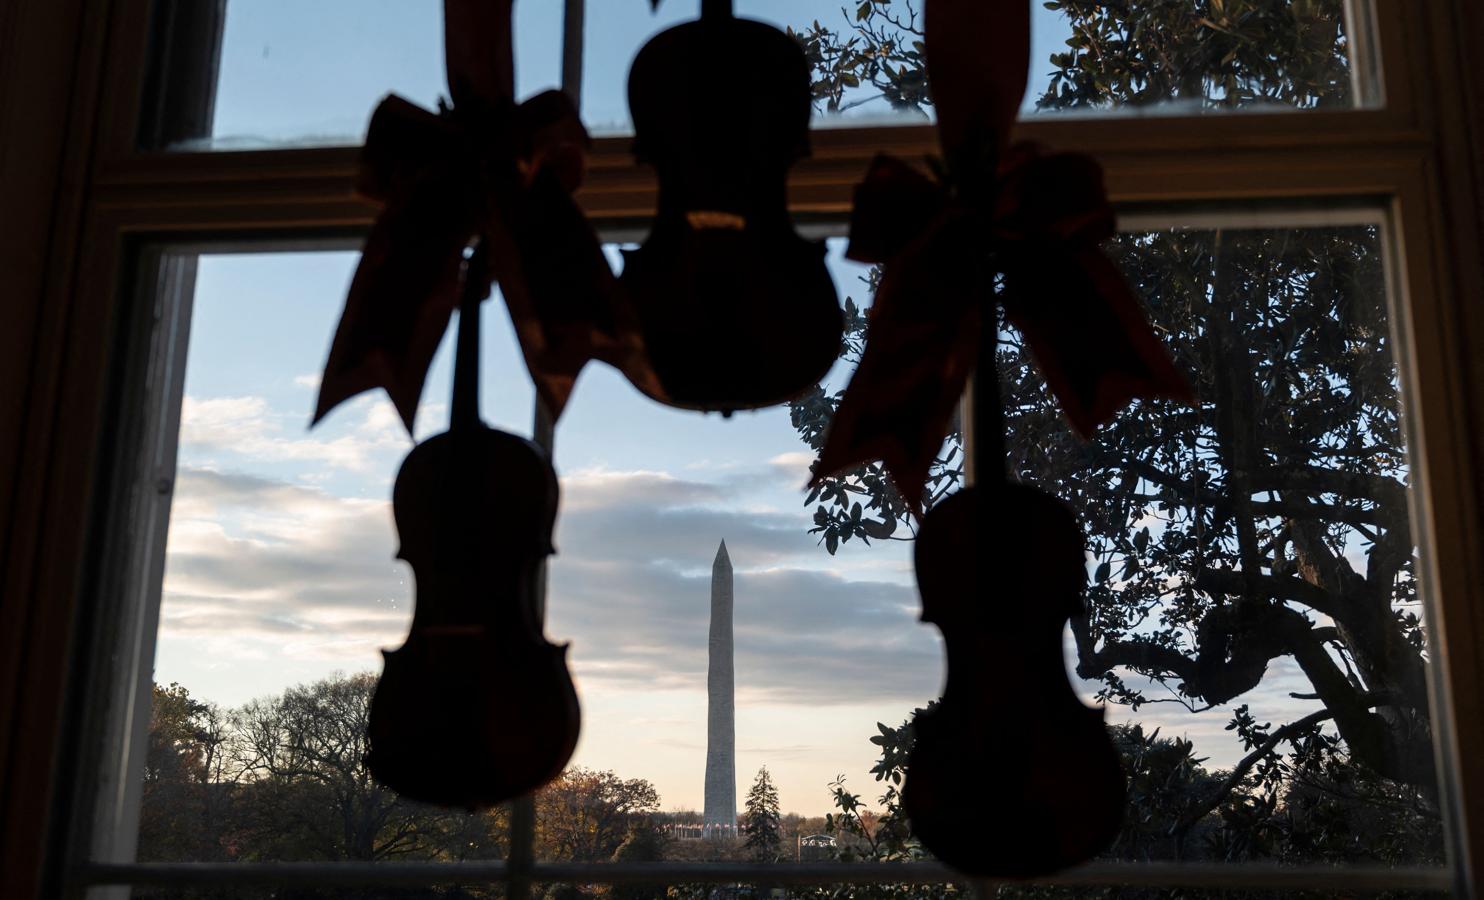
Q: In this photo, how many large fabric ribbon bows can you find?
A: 2